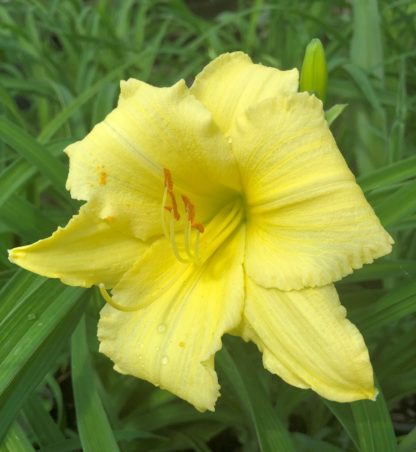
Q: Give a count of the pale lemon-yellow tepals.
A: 6